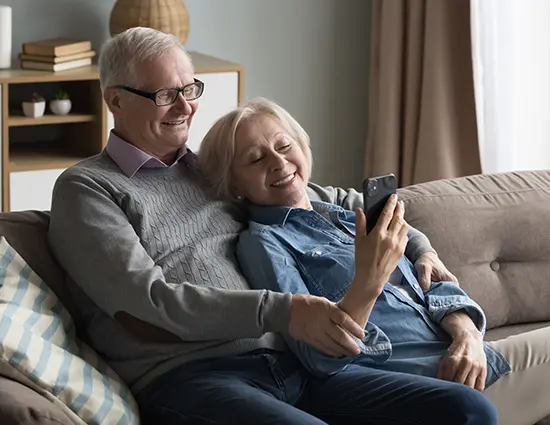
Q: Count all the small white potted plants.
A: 2